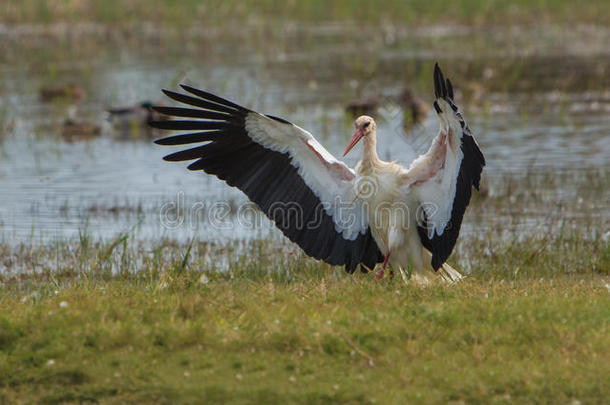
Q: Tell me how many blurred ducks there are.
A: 5